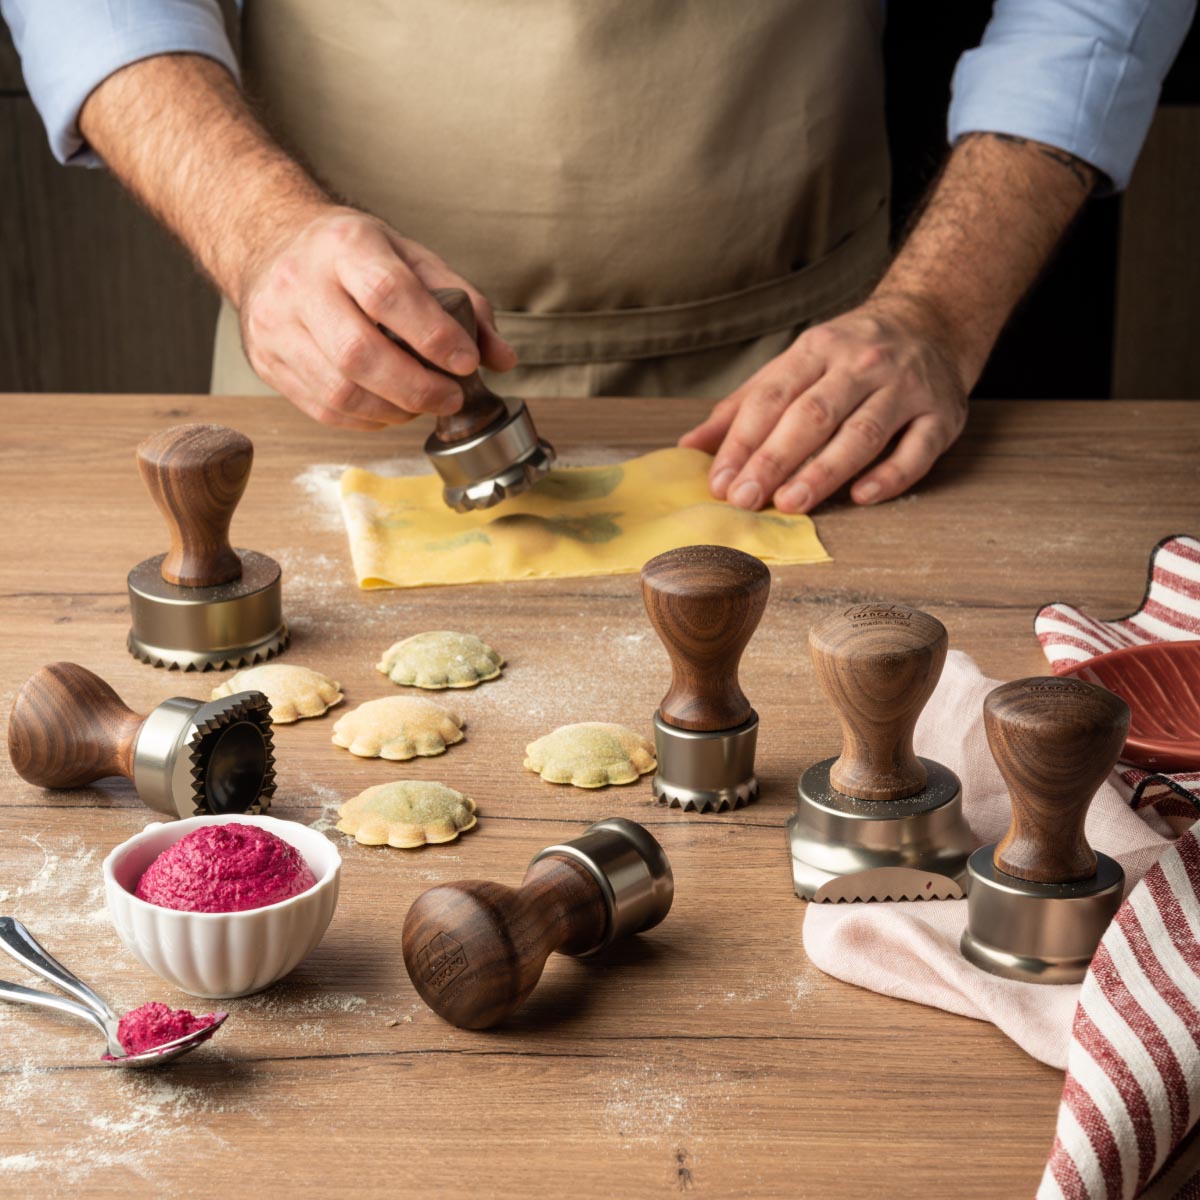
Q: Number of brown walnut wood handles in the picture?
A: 7